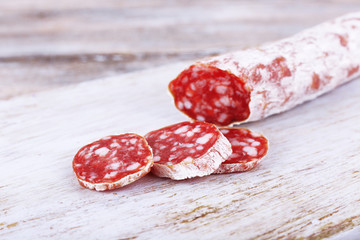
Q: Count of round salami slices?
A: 3